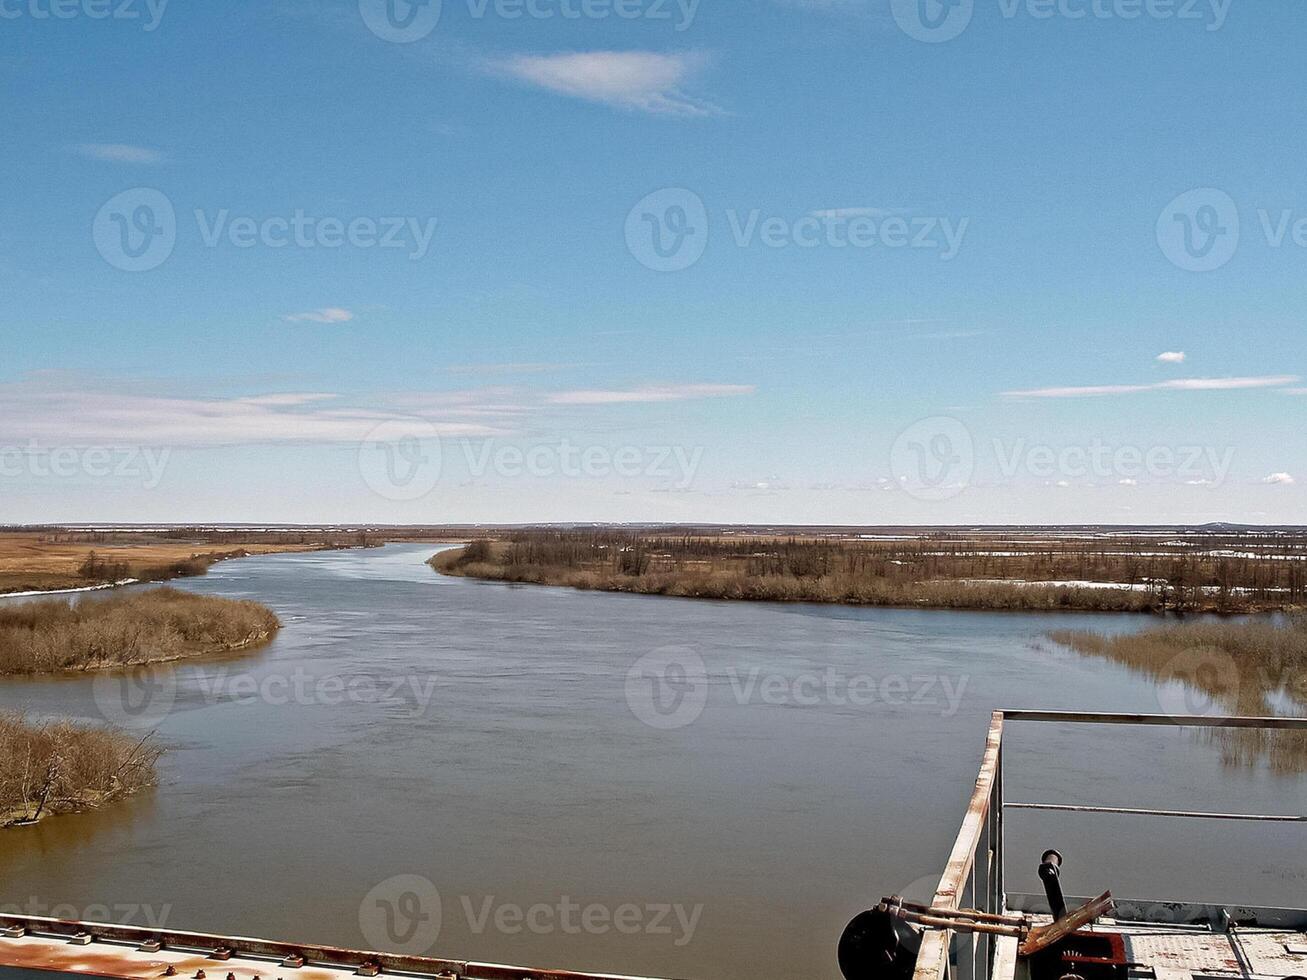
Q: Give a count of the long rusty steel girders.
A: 1